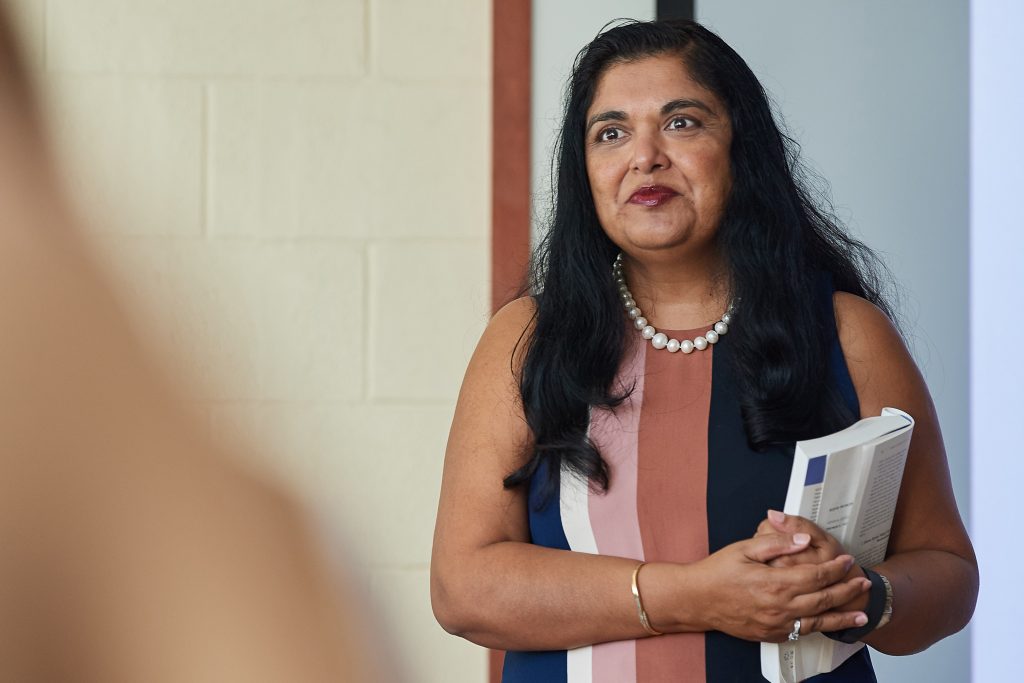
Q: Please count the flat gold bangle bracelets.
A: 1